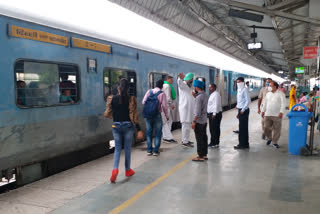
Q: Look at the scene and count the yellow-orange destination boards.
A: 2